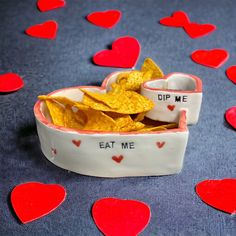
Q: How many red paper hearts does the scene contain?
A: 13